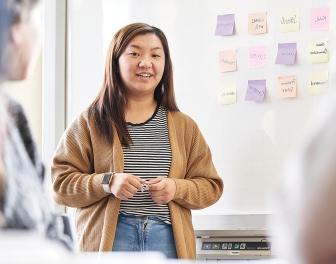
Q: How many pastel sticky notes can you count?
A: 12